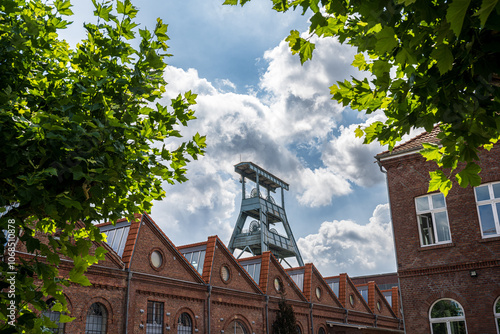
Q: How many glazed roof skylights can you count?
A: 7